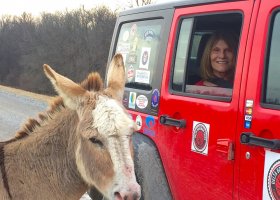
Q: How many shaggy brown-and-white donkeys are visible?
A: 1